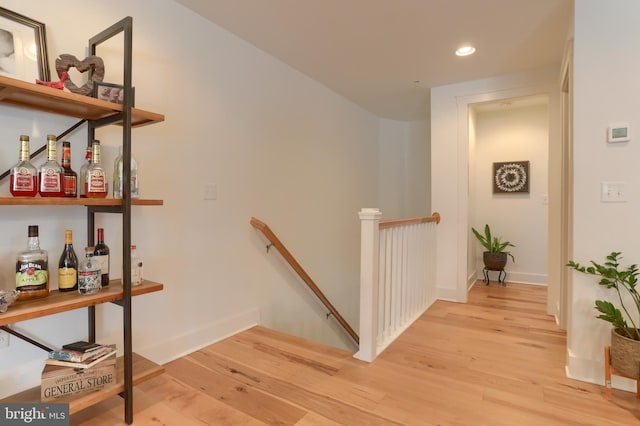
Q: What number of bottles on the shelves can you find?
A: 11